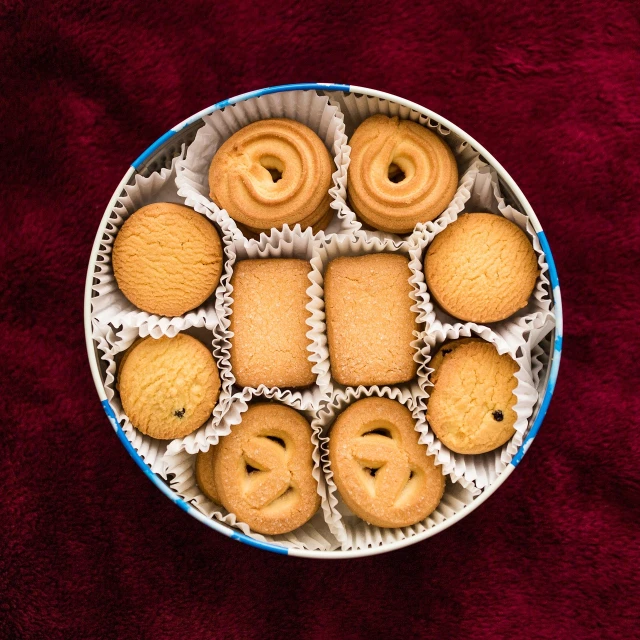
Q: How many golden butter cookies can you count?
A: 10